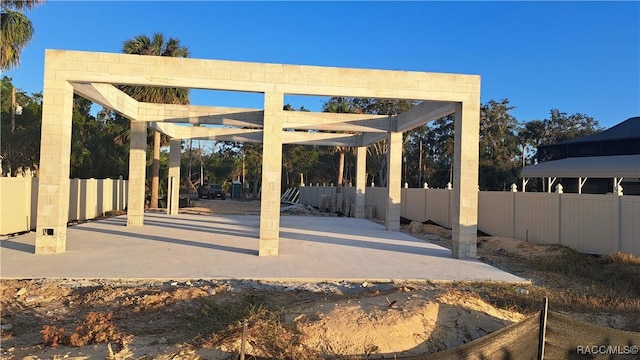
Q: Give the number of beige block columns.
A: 7